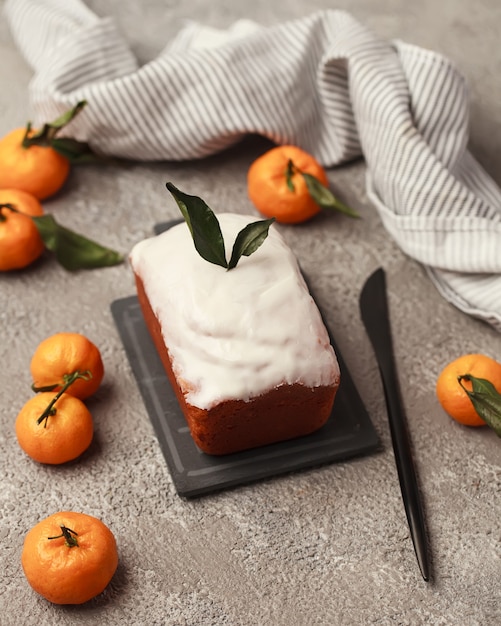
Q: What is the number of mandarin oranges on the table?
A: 7